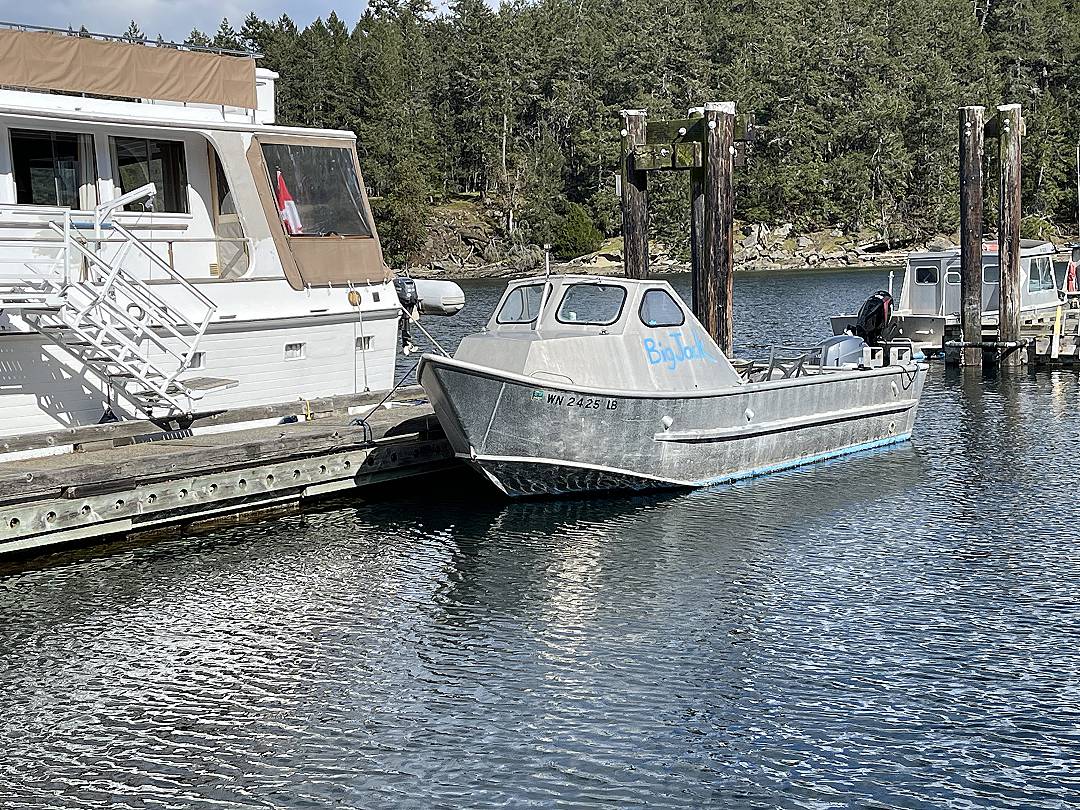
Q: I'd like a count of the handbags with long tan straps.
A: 0